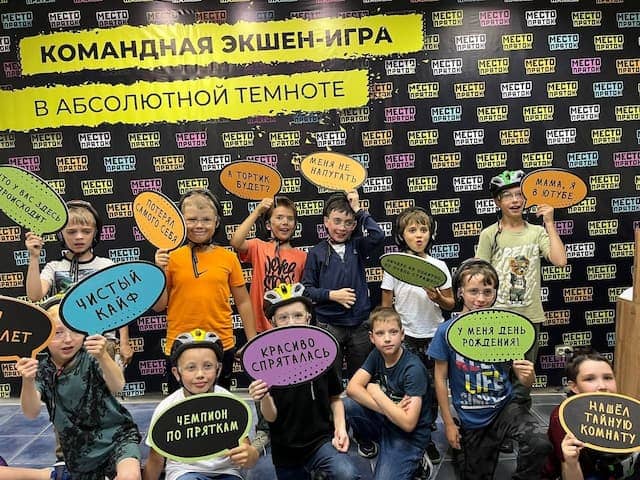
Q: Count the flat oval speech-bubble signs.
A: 12